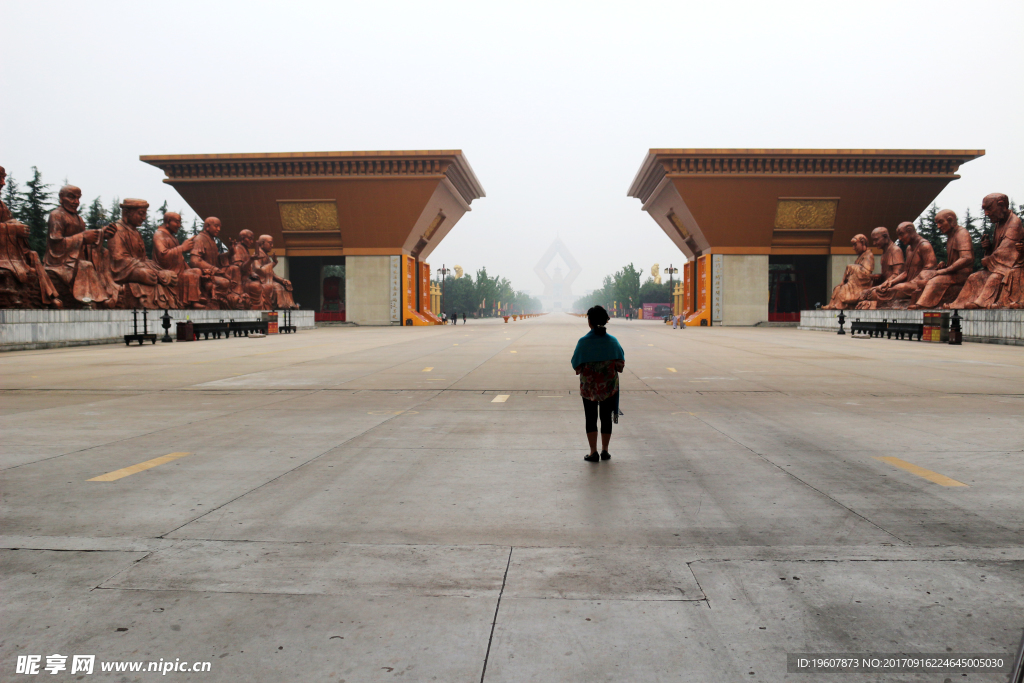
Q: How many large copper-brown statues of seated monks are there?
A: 12